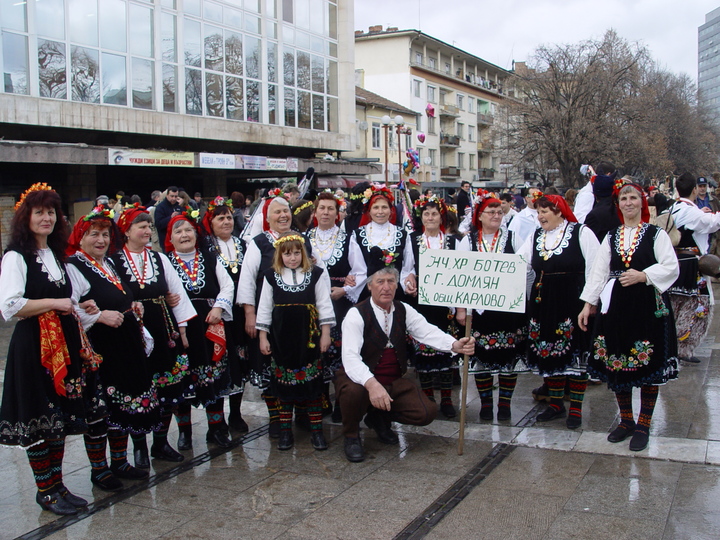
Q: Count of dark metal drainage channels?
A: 2